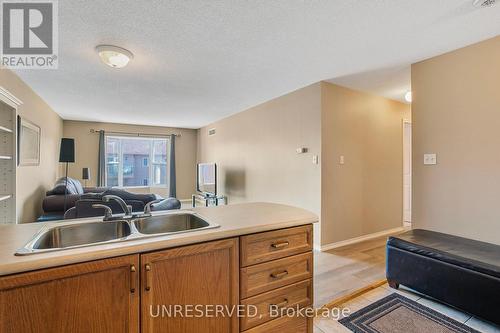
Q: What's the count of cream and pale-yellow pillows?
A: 0